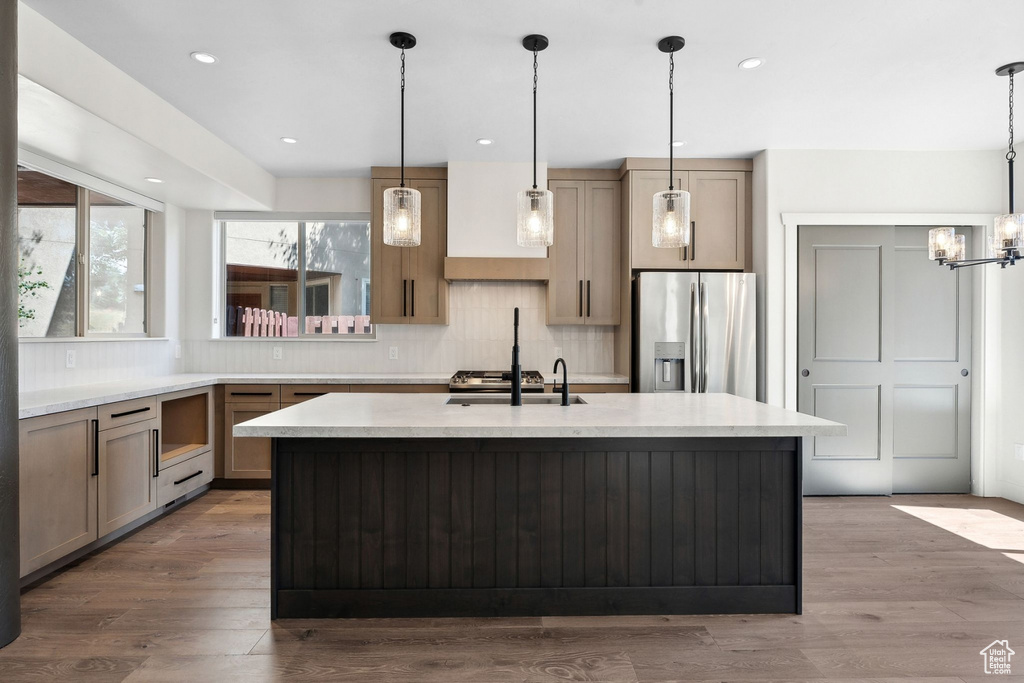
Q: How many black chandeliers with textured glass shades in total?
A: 1